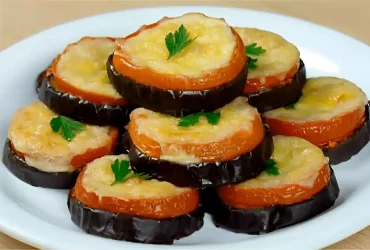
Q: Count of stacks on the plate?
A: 8